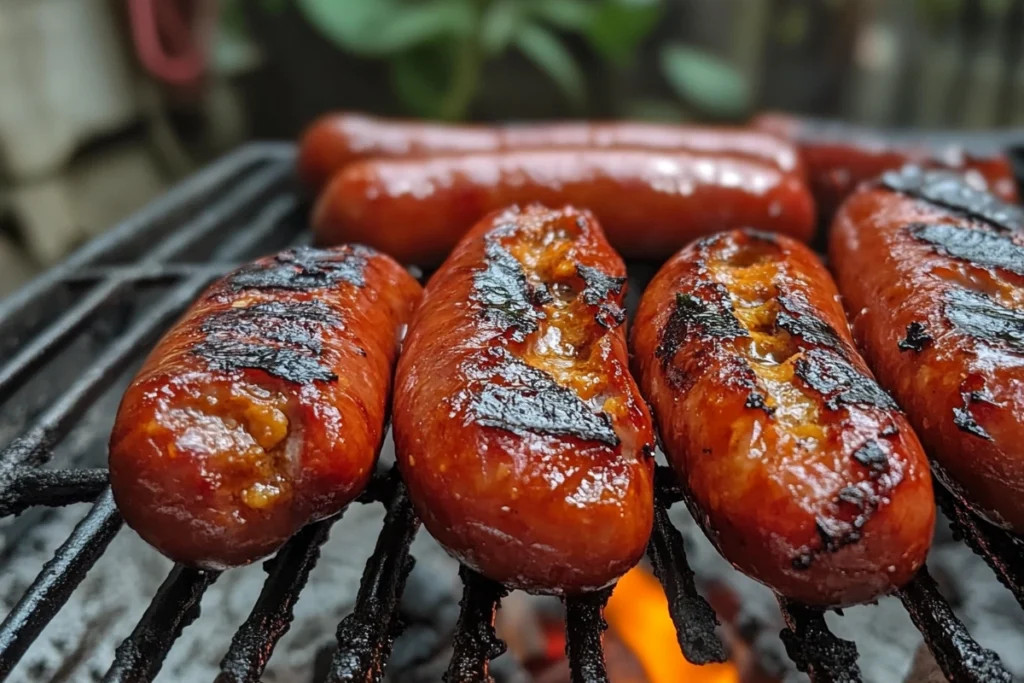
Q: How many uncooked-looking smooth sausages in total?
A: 2